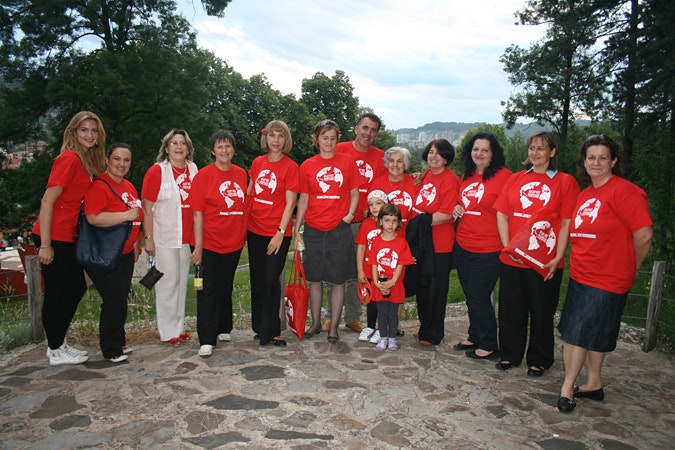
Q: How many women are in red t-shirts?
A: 11